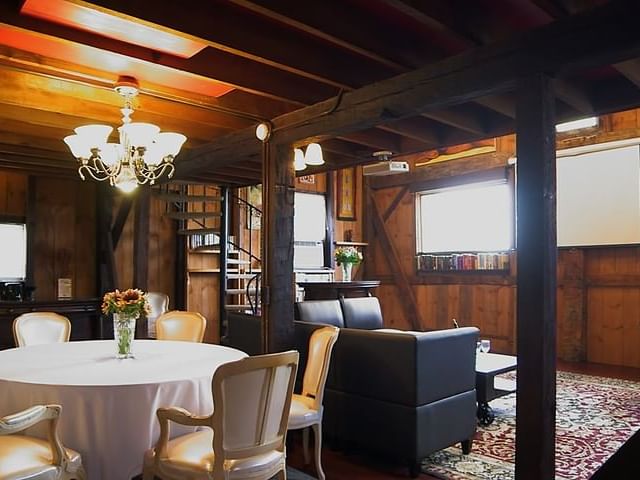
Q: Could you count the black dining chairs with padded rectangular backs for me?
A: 0